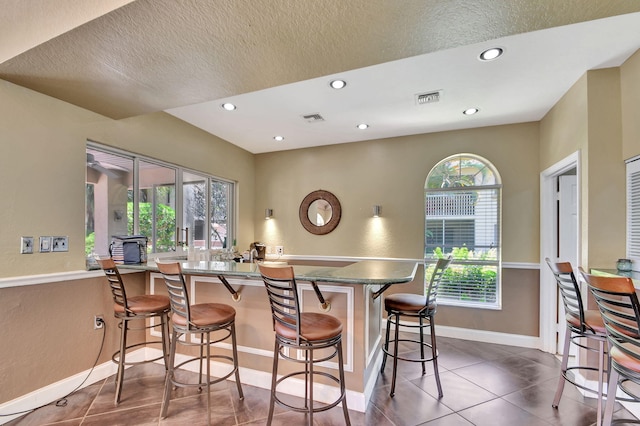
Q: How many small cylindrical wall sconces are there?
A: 2